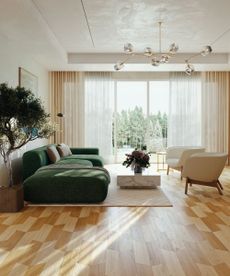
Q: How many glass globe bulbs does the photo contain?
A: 8